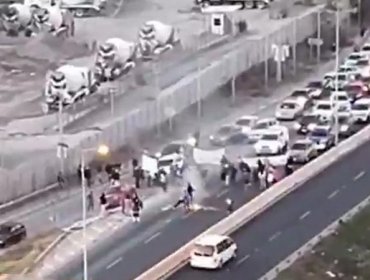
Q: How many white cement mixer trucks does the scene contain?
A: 5